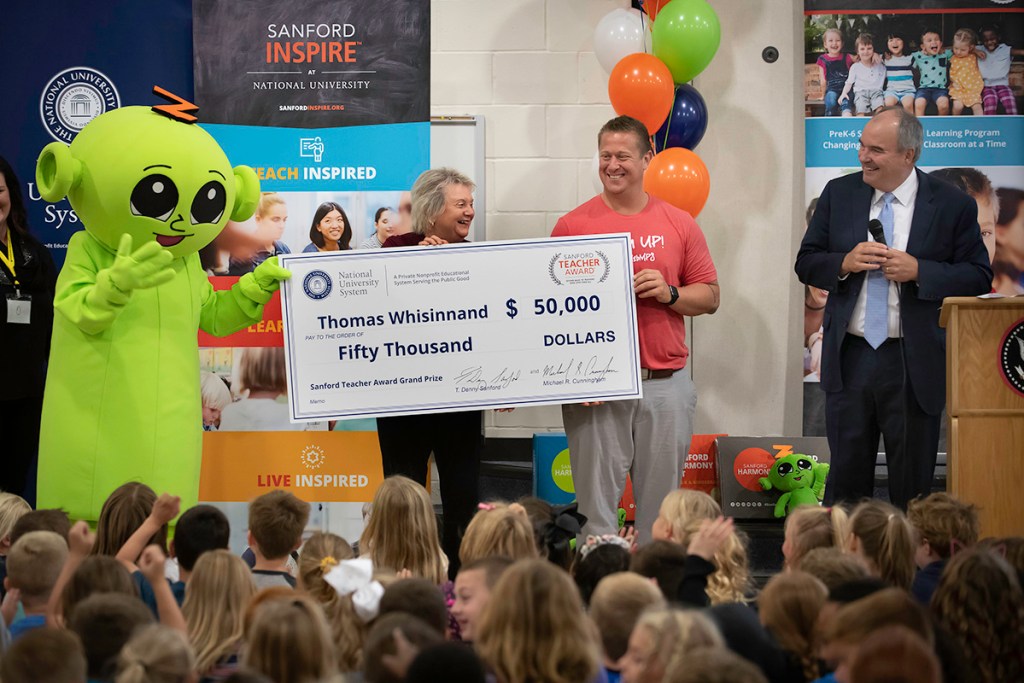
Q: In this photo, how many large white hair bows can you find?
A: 1